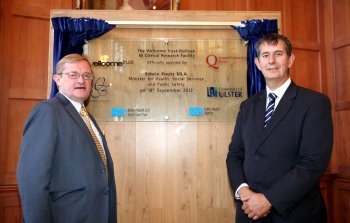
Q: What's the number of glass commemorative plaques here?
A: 1